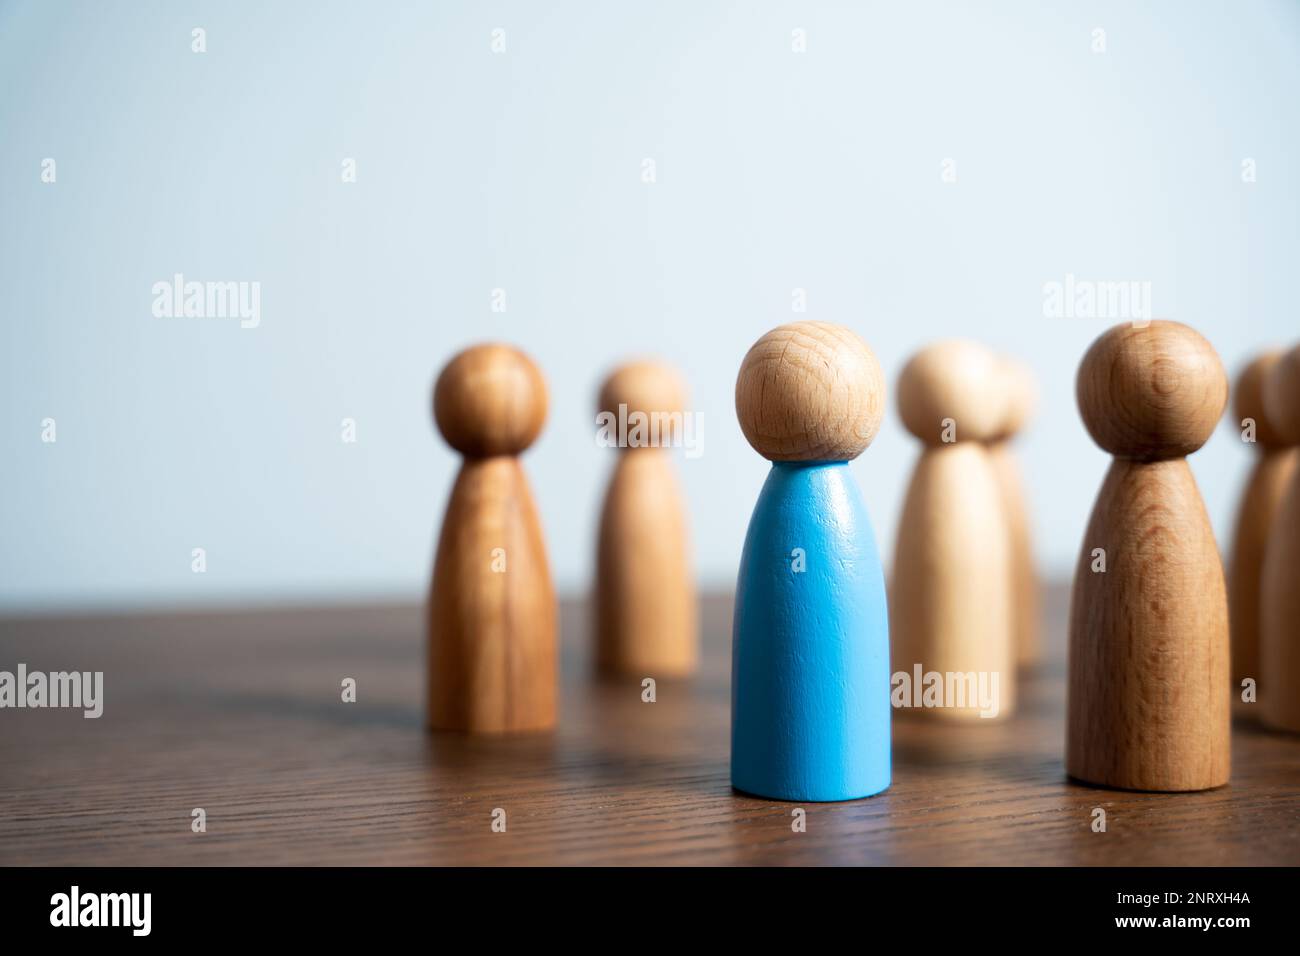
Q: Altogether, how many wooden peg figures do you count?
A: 8